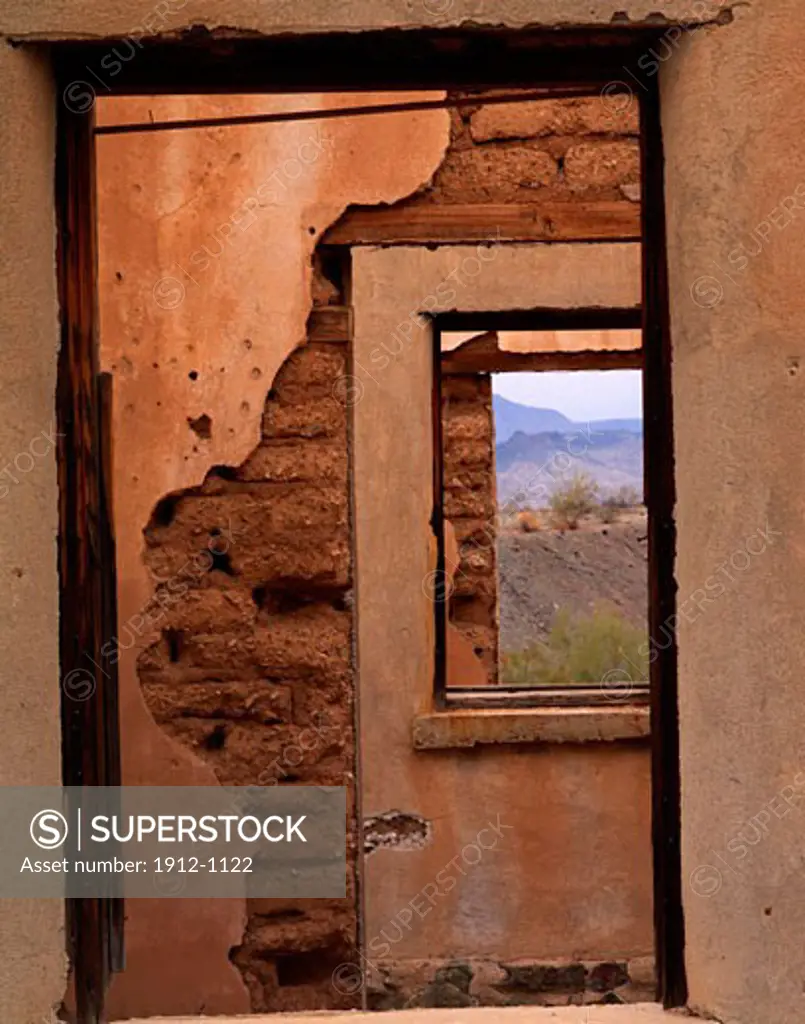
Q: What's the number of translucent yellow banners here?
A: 0